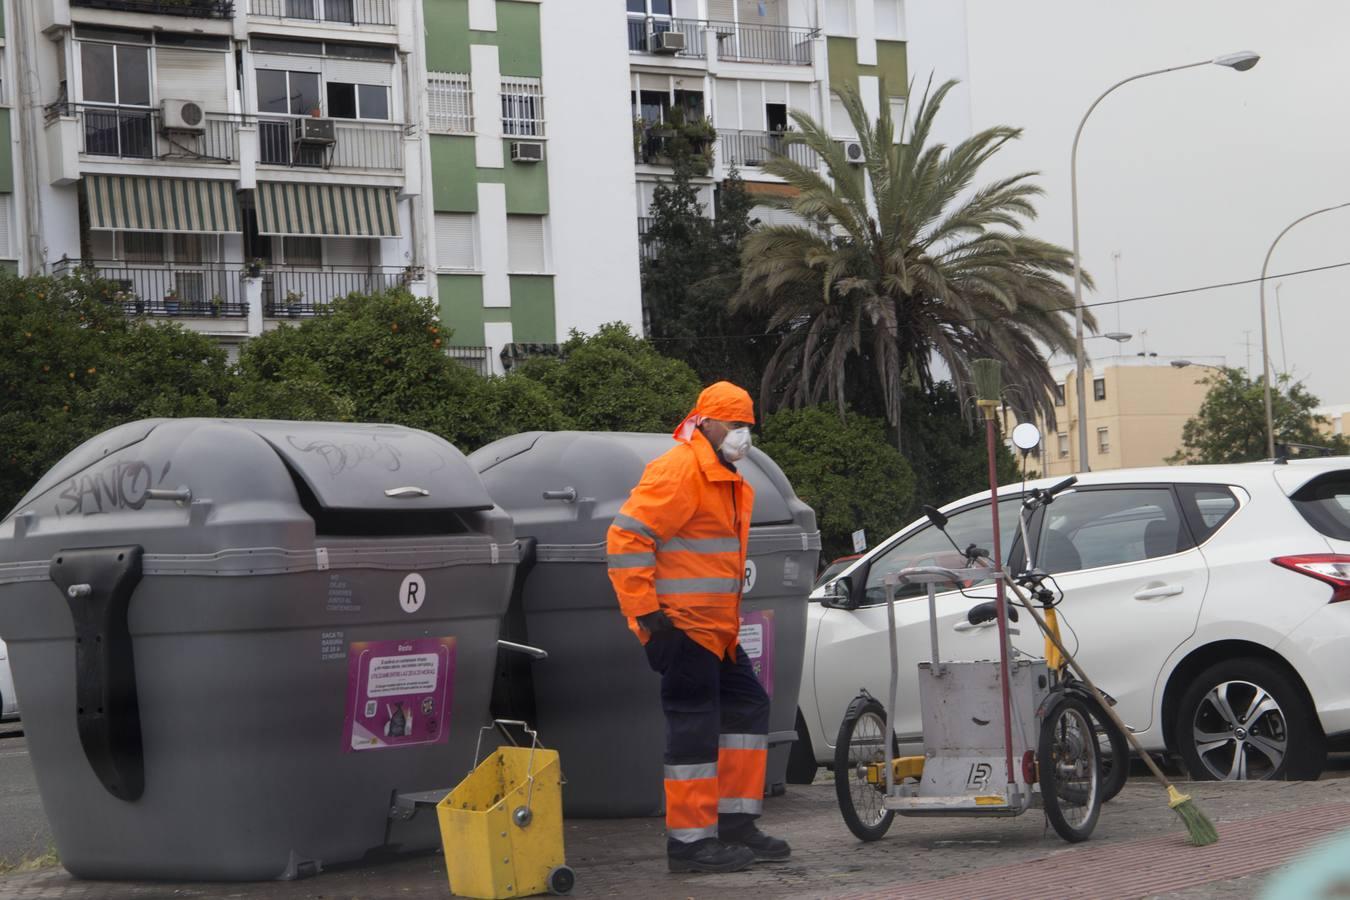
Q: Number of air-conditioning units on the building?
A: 5